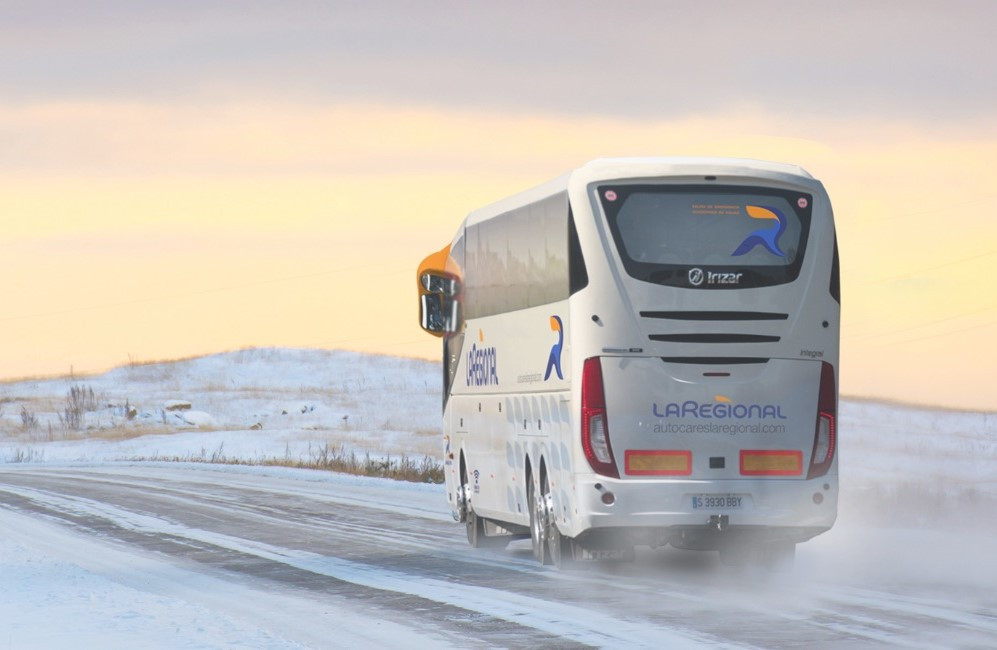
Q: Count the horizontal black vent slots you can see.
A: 3